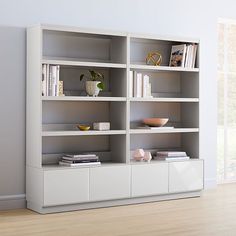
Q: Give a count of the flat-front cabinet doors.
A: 4